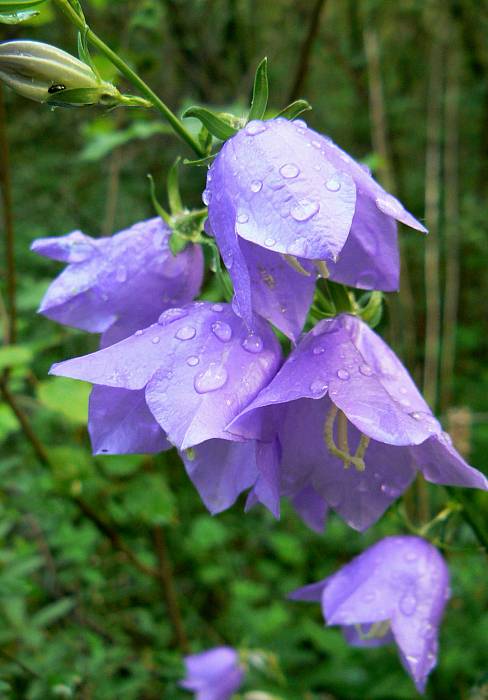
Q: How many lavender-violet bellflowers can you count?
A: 6